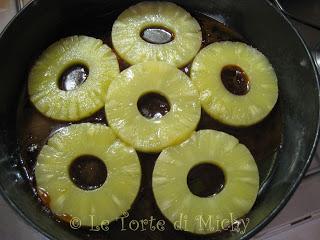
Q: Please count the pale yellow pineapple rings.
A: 6